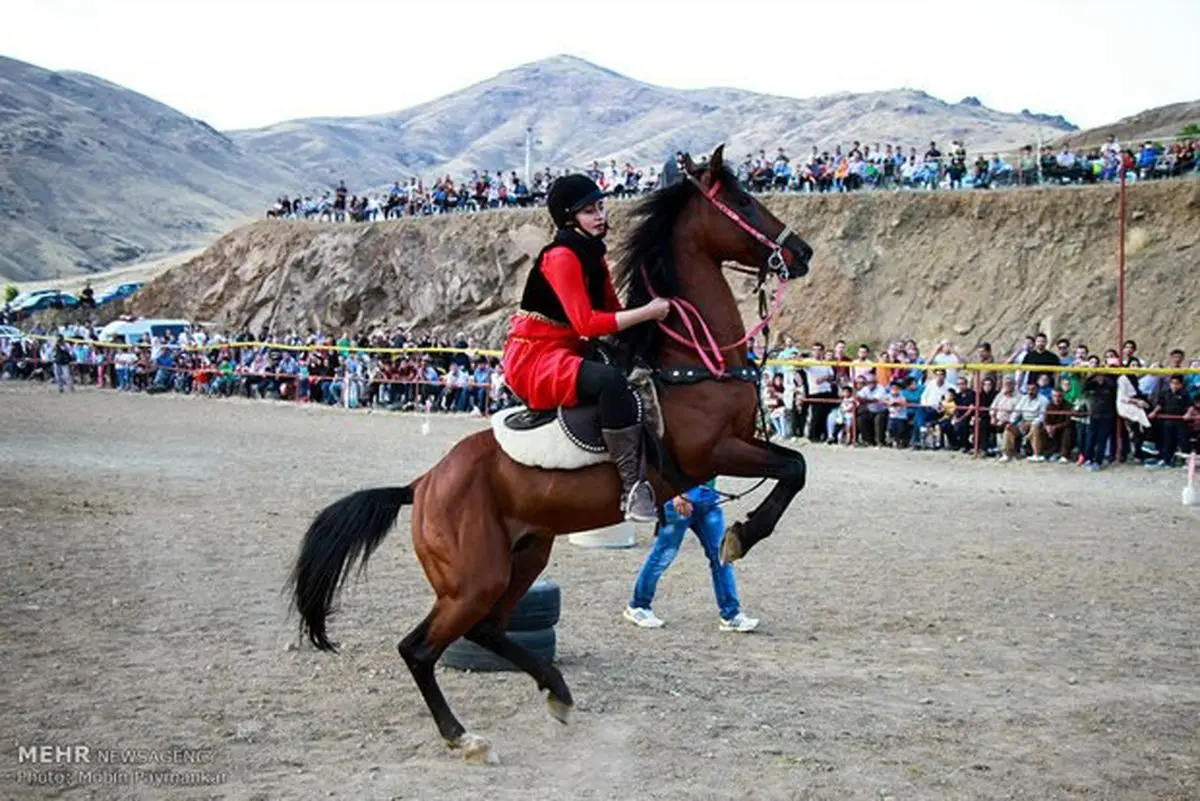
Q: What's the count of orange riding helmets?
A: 0